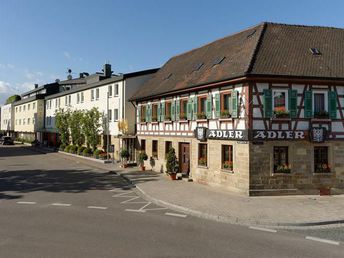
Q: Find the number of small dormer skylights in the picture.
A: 5